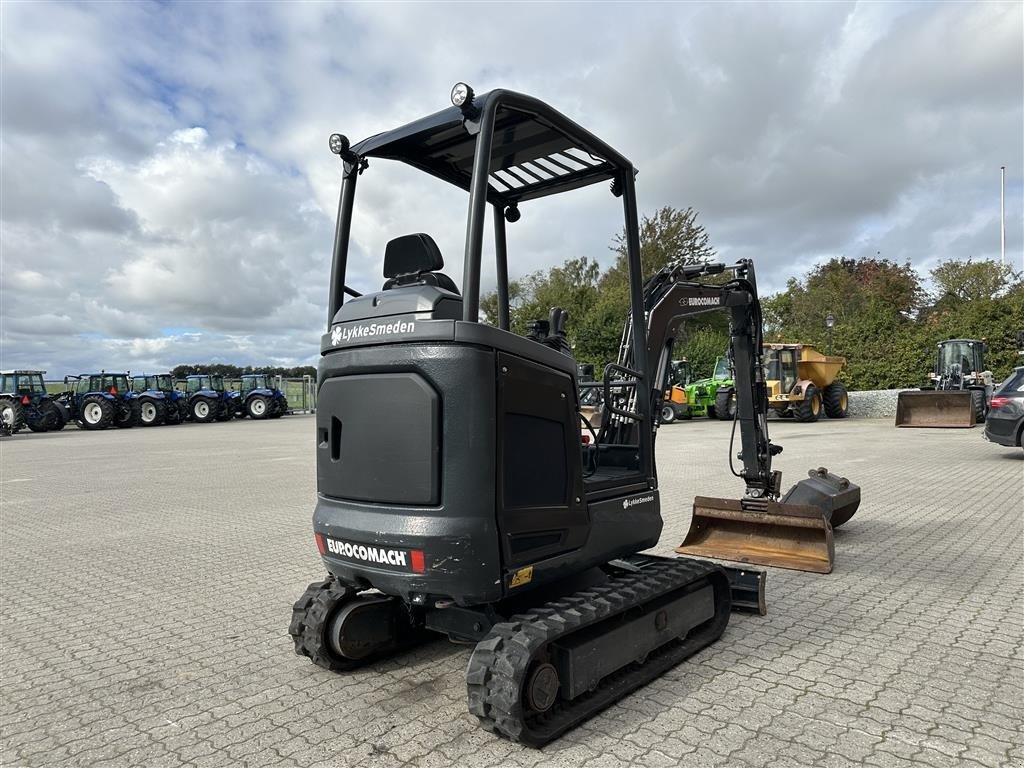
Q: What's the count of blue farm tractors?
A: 5